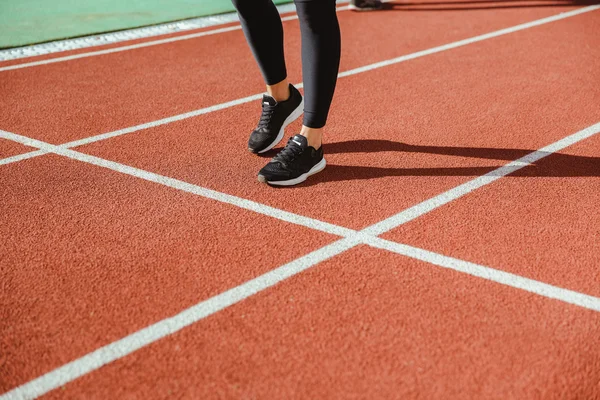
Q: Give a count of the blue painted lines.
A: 0